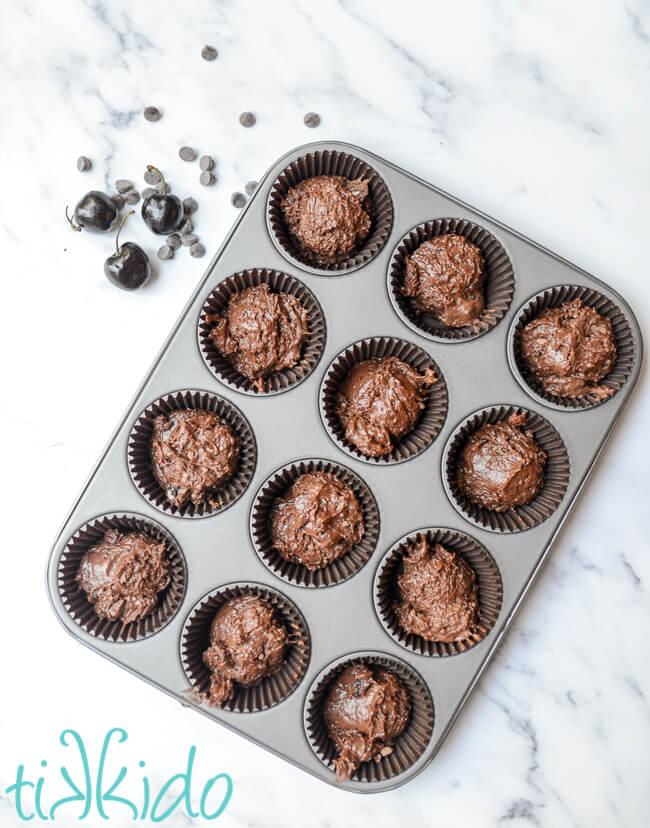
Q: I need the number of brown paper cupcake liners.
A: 12